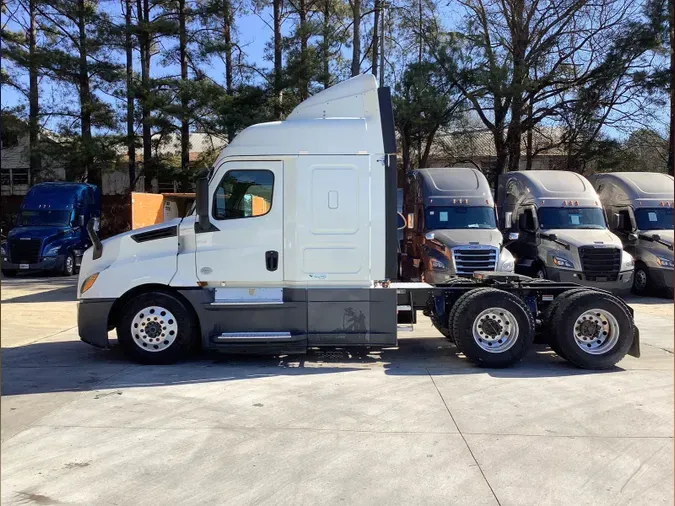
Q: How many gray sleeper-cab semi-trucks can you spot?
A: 3